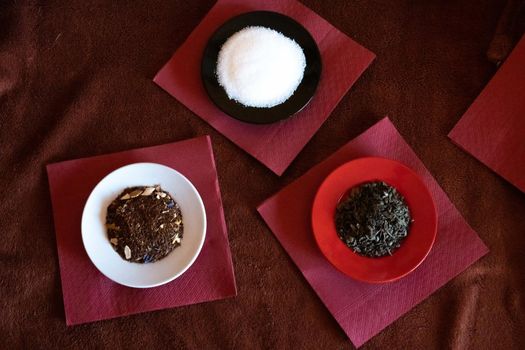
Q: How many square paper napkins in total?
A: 4